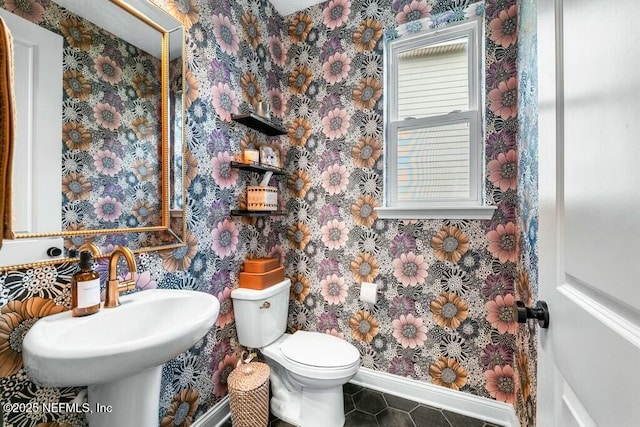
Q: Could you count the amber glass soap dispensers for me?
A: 1